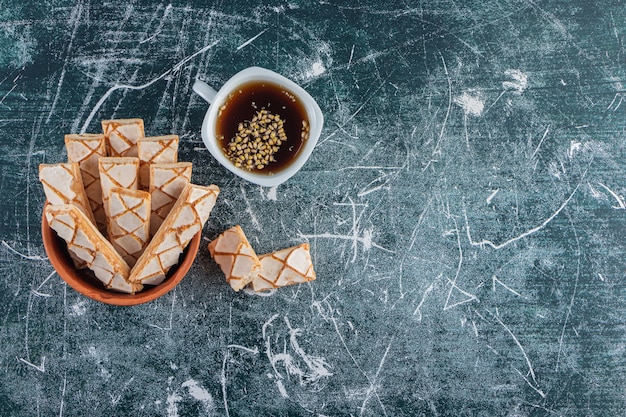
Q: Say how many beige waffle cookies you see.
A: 11